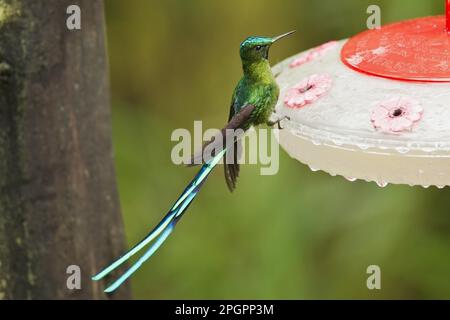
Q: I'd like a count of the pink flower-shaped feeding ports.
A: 3